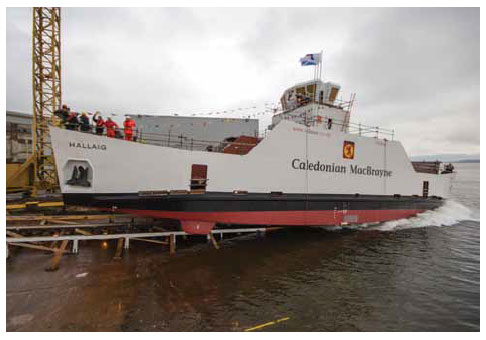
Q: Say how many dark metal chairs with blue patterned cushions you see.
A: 0